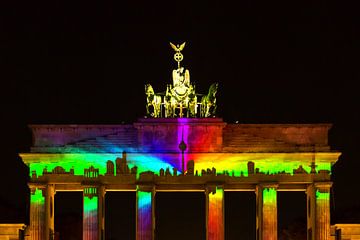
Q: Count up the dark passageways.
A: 5